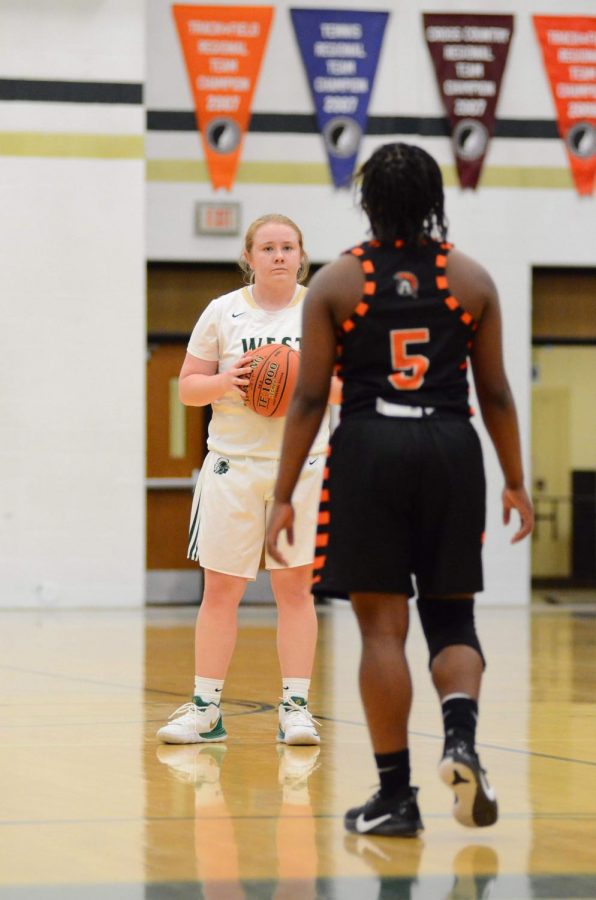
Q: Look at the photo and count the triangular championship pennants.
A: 4